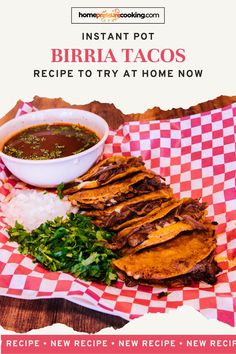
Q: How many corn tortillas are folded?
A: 5